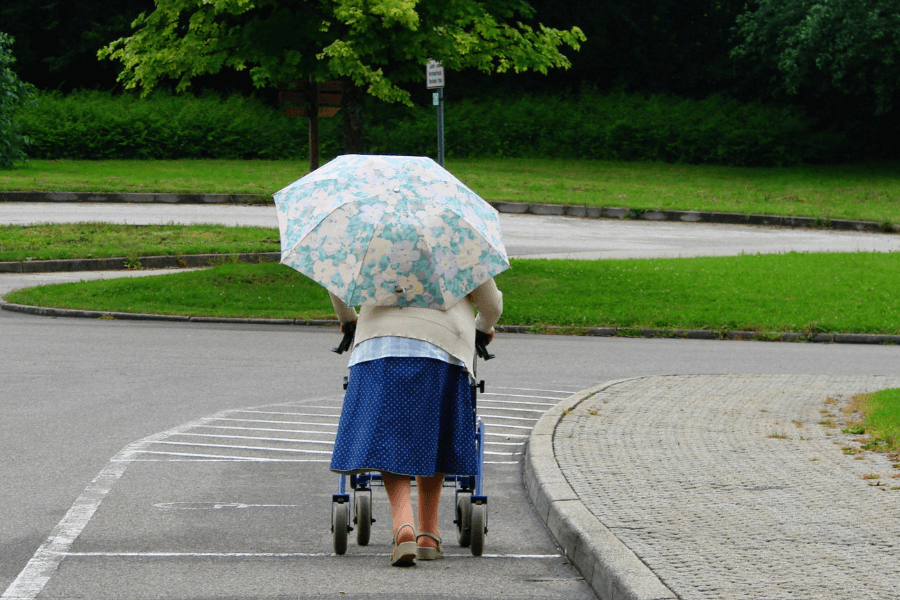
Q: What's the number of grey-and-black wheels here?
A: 4